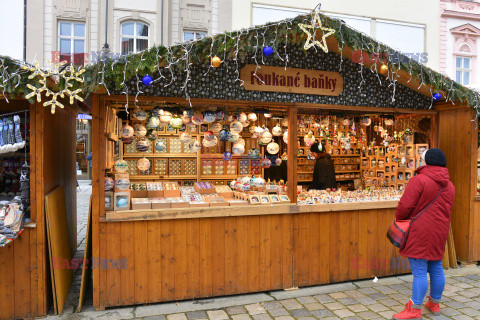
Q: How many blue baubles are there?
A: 3